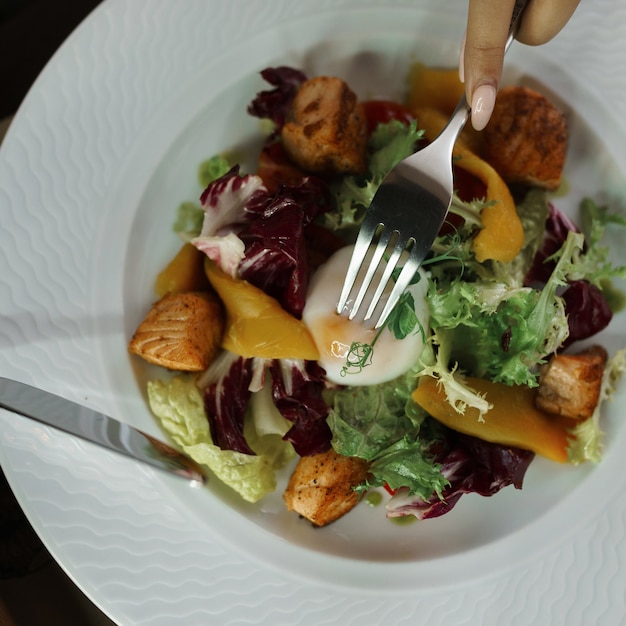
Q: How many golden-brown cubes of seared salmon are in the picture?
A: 5